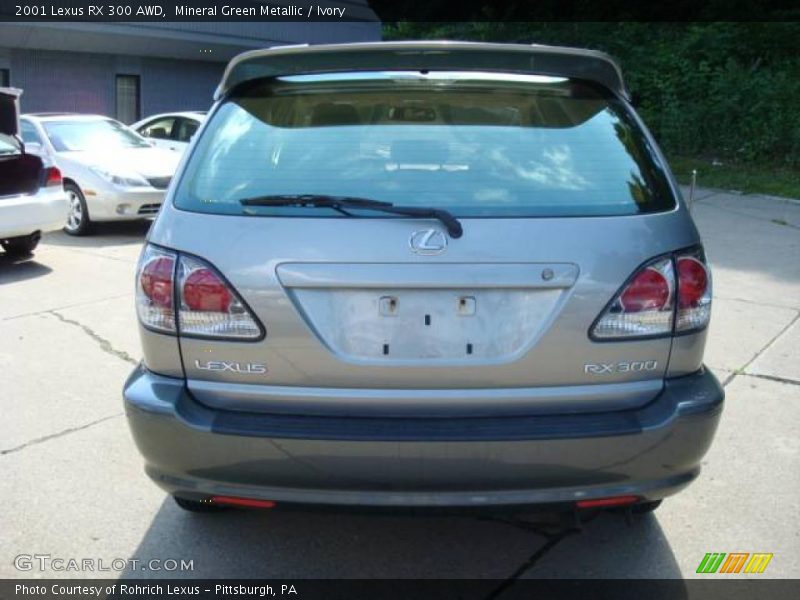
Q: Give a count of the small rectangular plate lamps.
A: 2